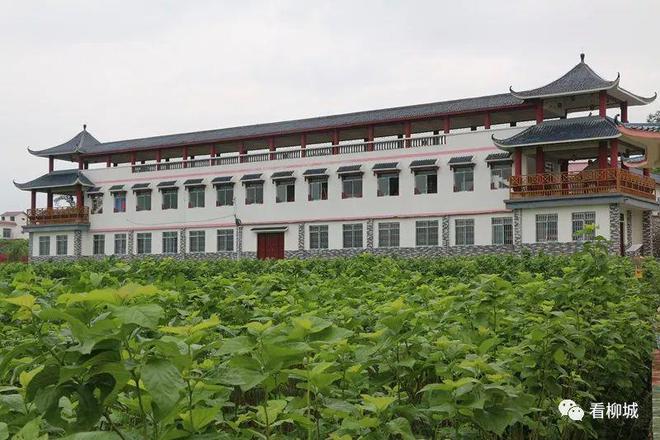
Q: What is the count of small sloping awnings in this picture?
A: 14